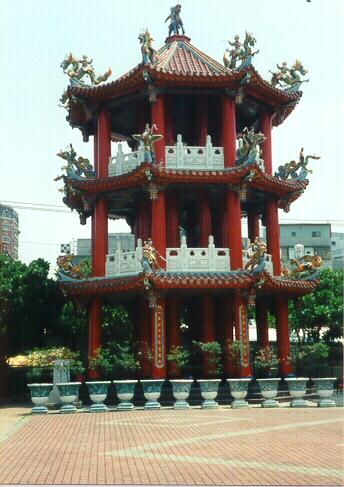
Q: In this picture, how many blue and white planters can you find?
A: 11